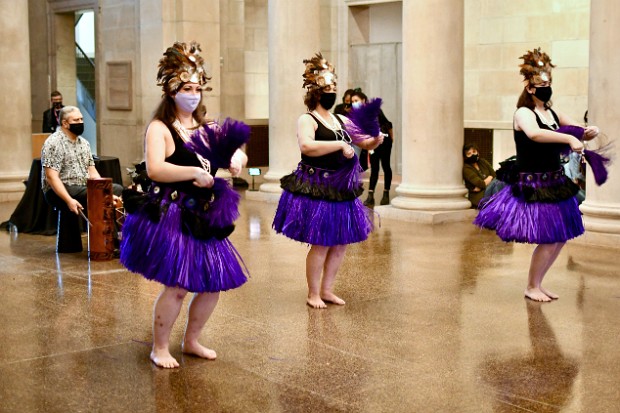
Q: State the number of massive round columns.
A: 4